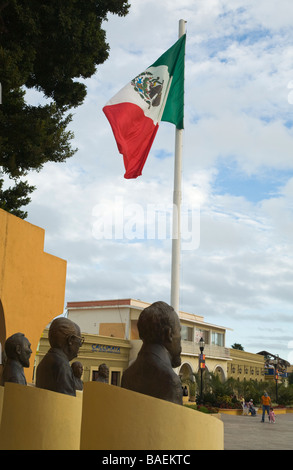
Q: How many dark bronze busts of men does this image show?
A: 5